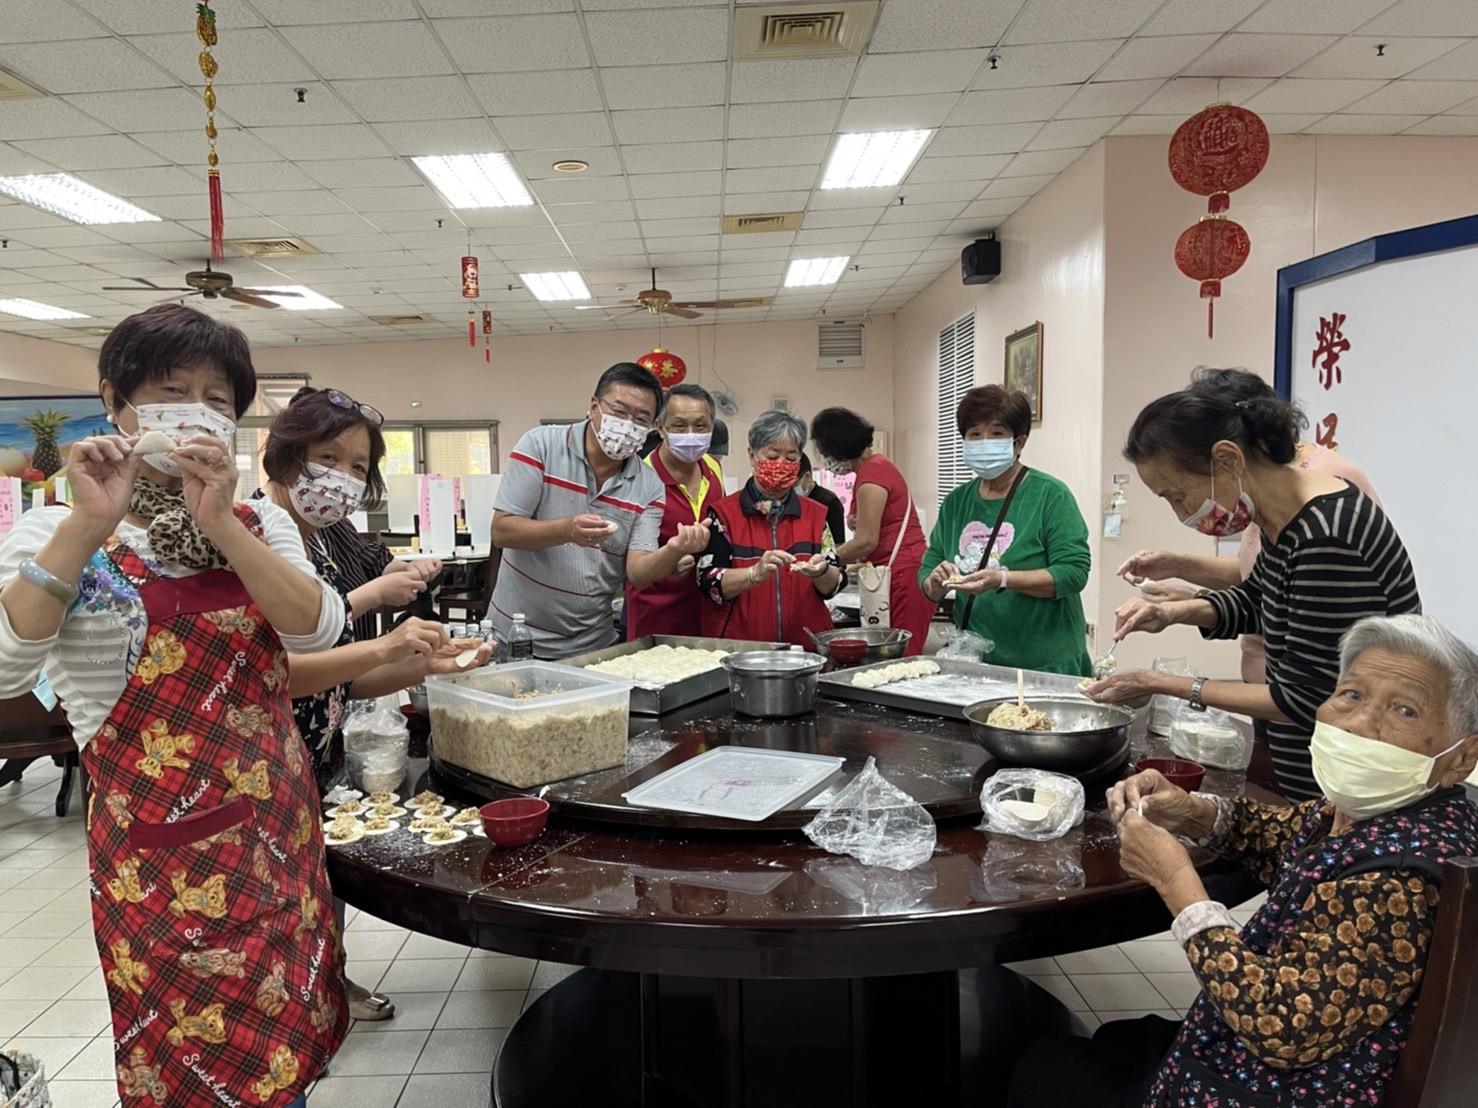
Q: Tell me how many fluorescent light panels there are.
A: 7